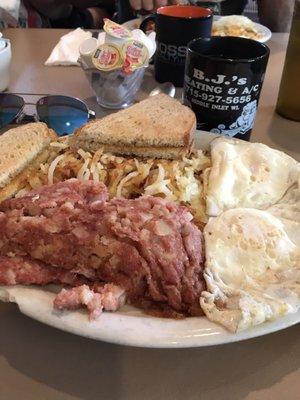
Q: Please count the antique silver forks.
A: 0